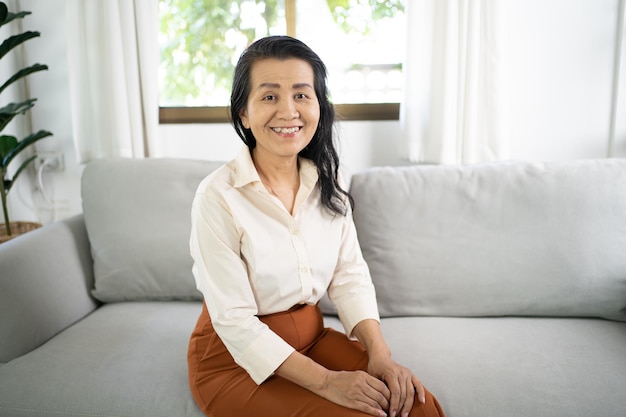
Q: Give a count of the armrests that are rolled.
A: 0